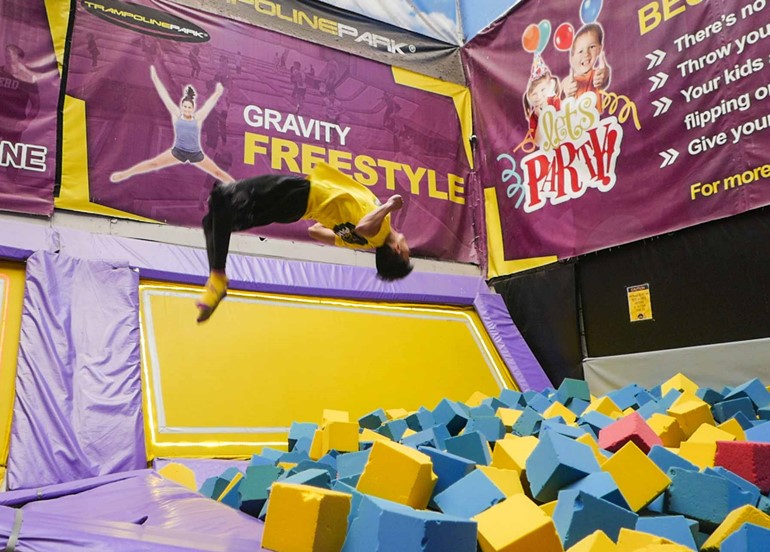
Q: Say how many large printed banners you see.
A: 3